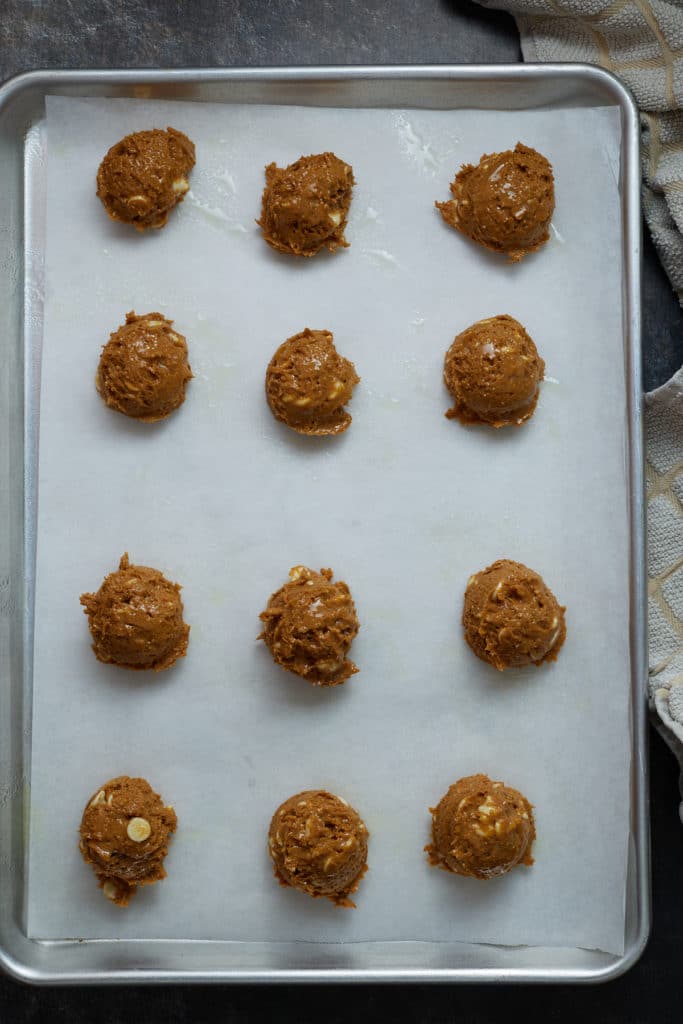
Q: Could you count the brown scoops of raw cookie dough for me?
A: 12